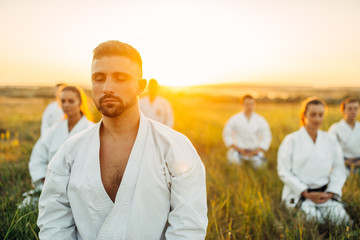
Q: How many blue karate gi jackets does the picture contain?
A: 0